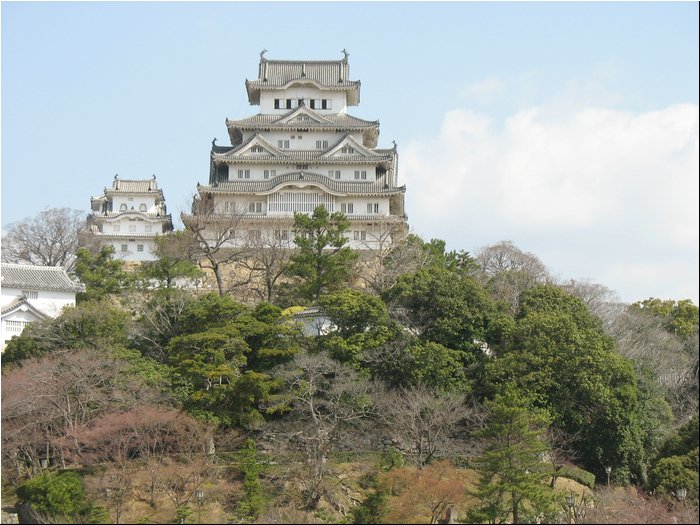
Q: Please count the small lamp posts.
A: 4